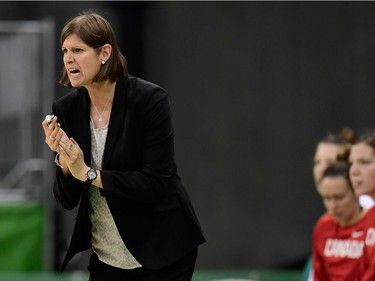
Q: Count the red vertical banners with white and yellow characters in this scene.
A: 0